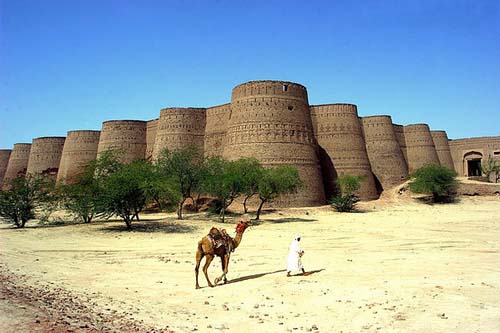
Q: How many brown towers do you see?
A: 11